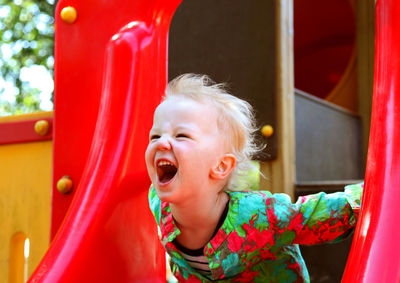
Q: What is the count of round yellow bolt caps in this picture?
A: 4